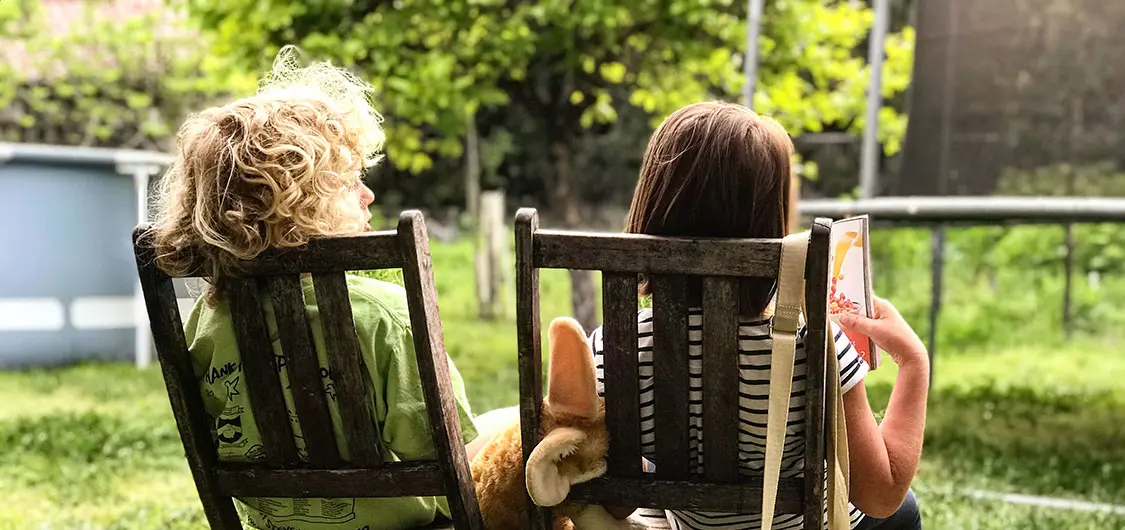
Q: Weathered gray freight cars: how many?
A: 0